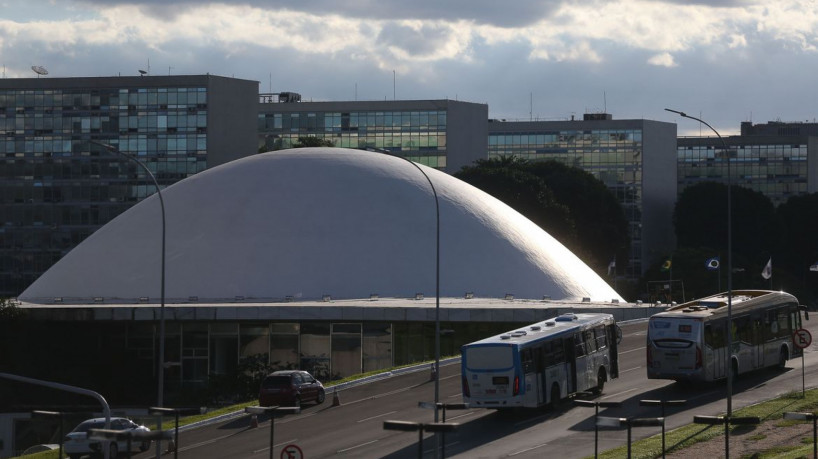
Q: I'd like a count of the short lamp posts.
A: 11